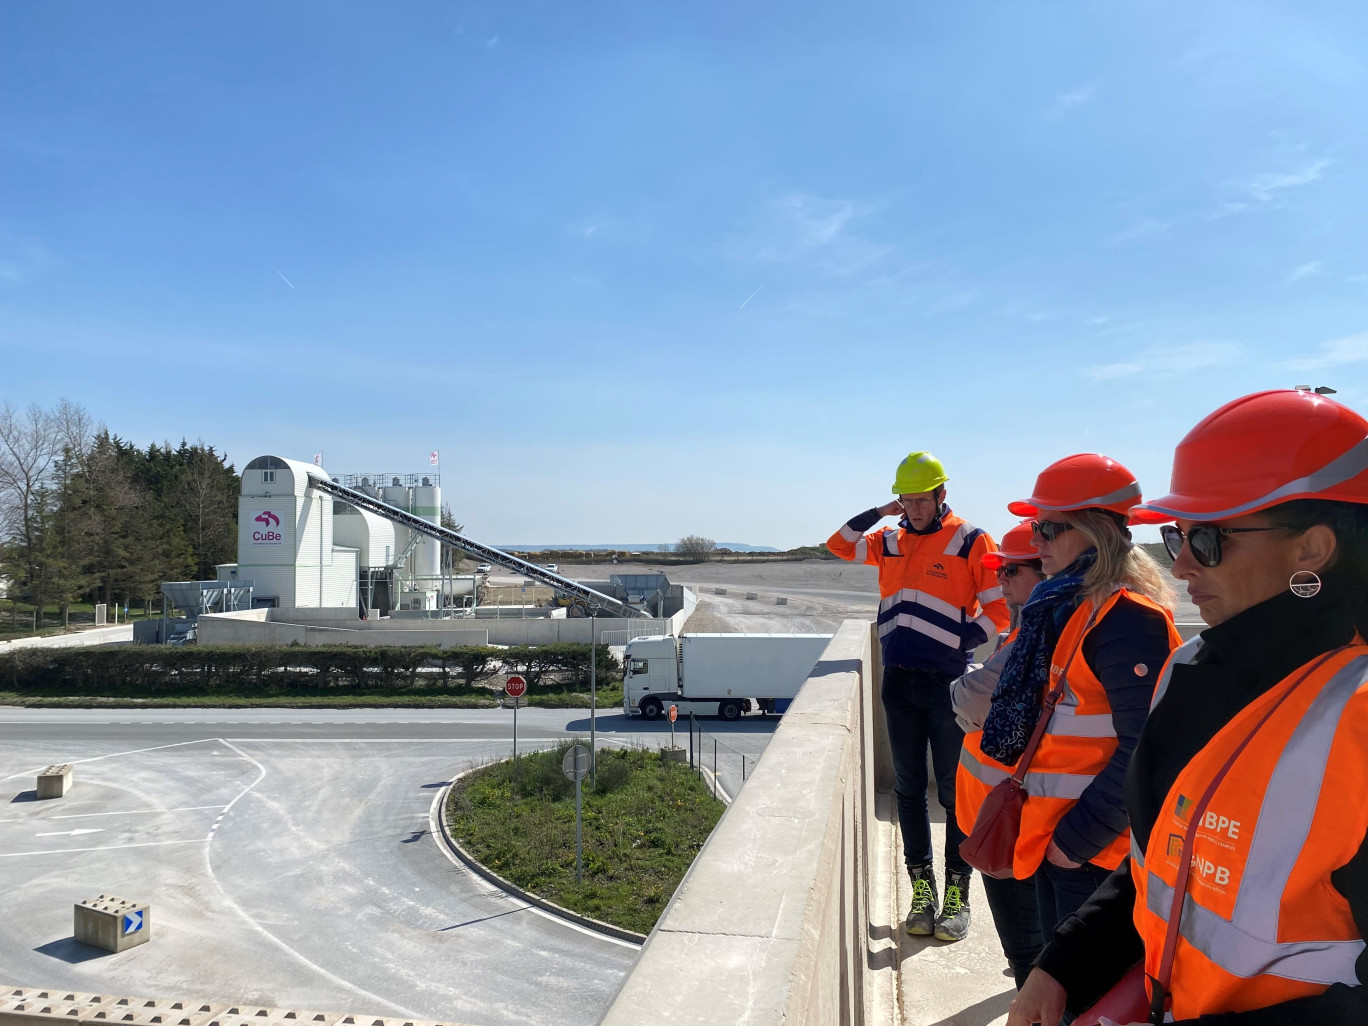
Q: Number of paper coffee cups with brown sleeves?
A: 0